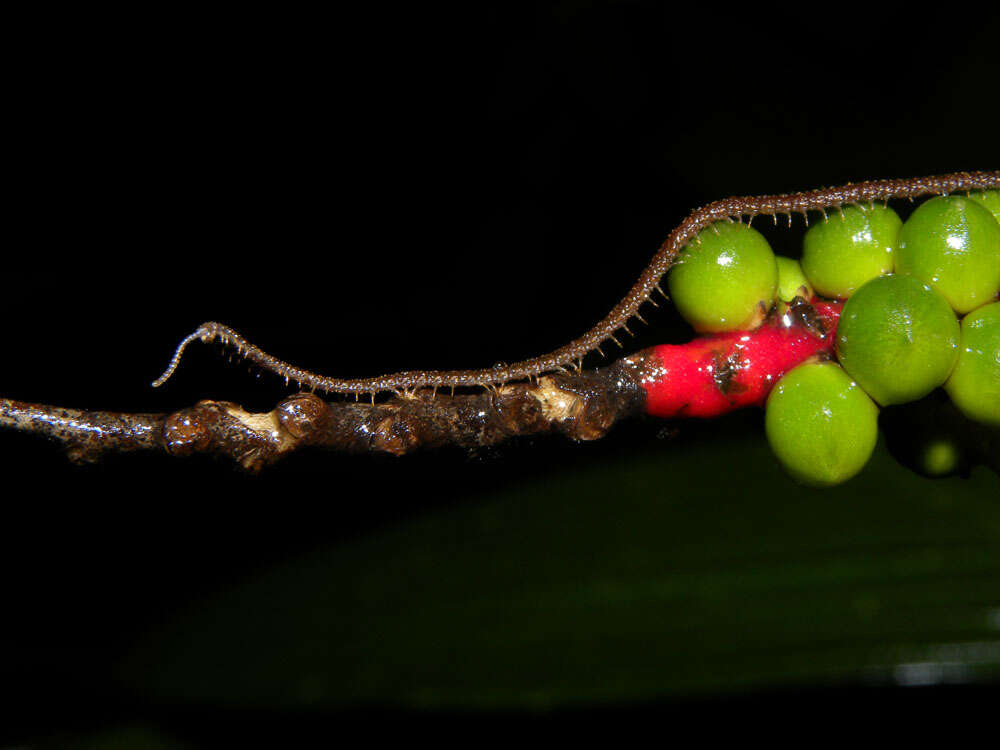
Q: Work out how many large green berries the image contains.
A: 6